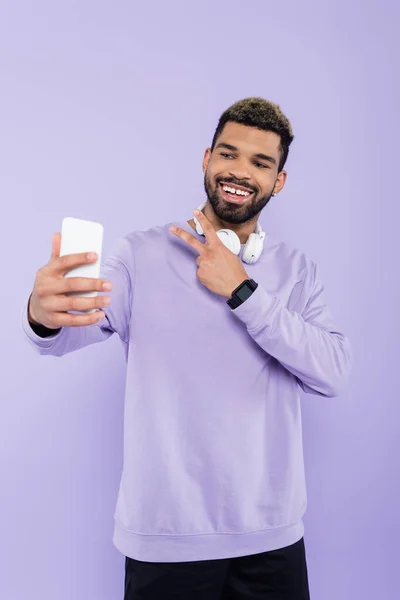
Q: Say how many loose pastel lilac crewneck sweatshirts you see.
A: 1